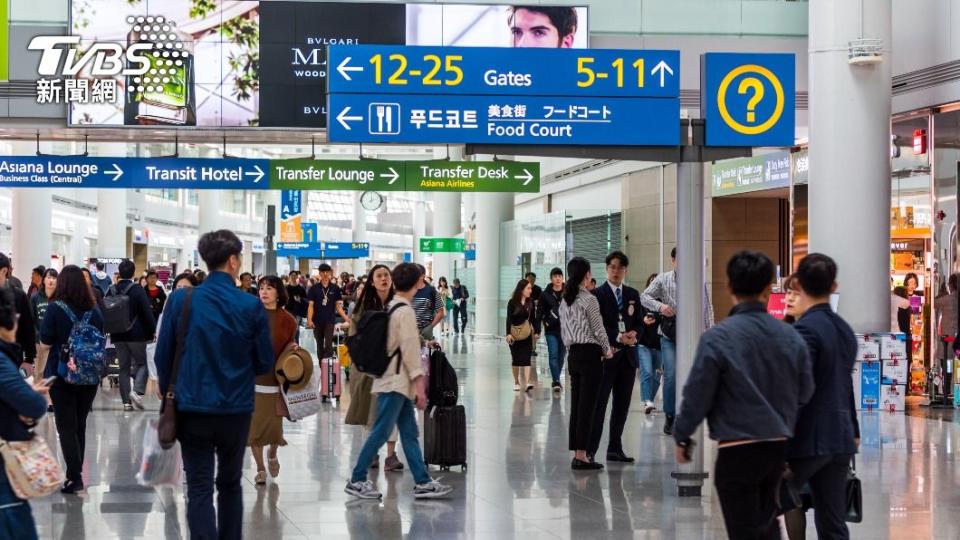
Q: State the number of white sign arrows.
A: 7